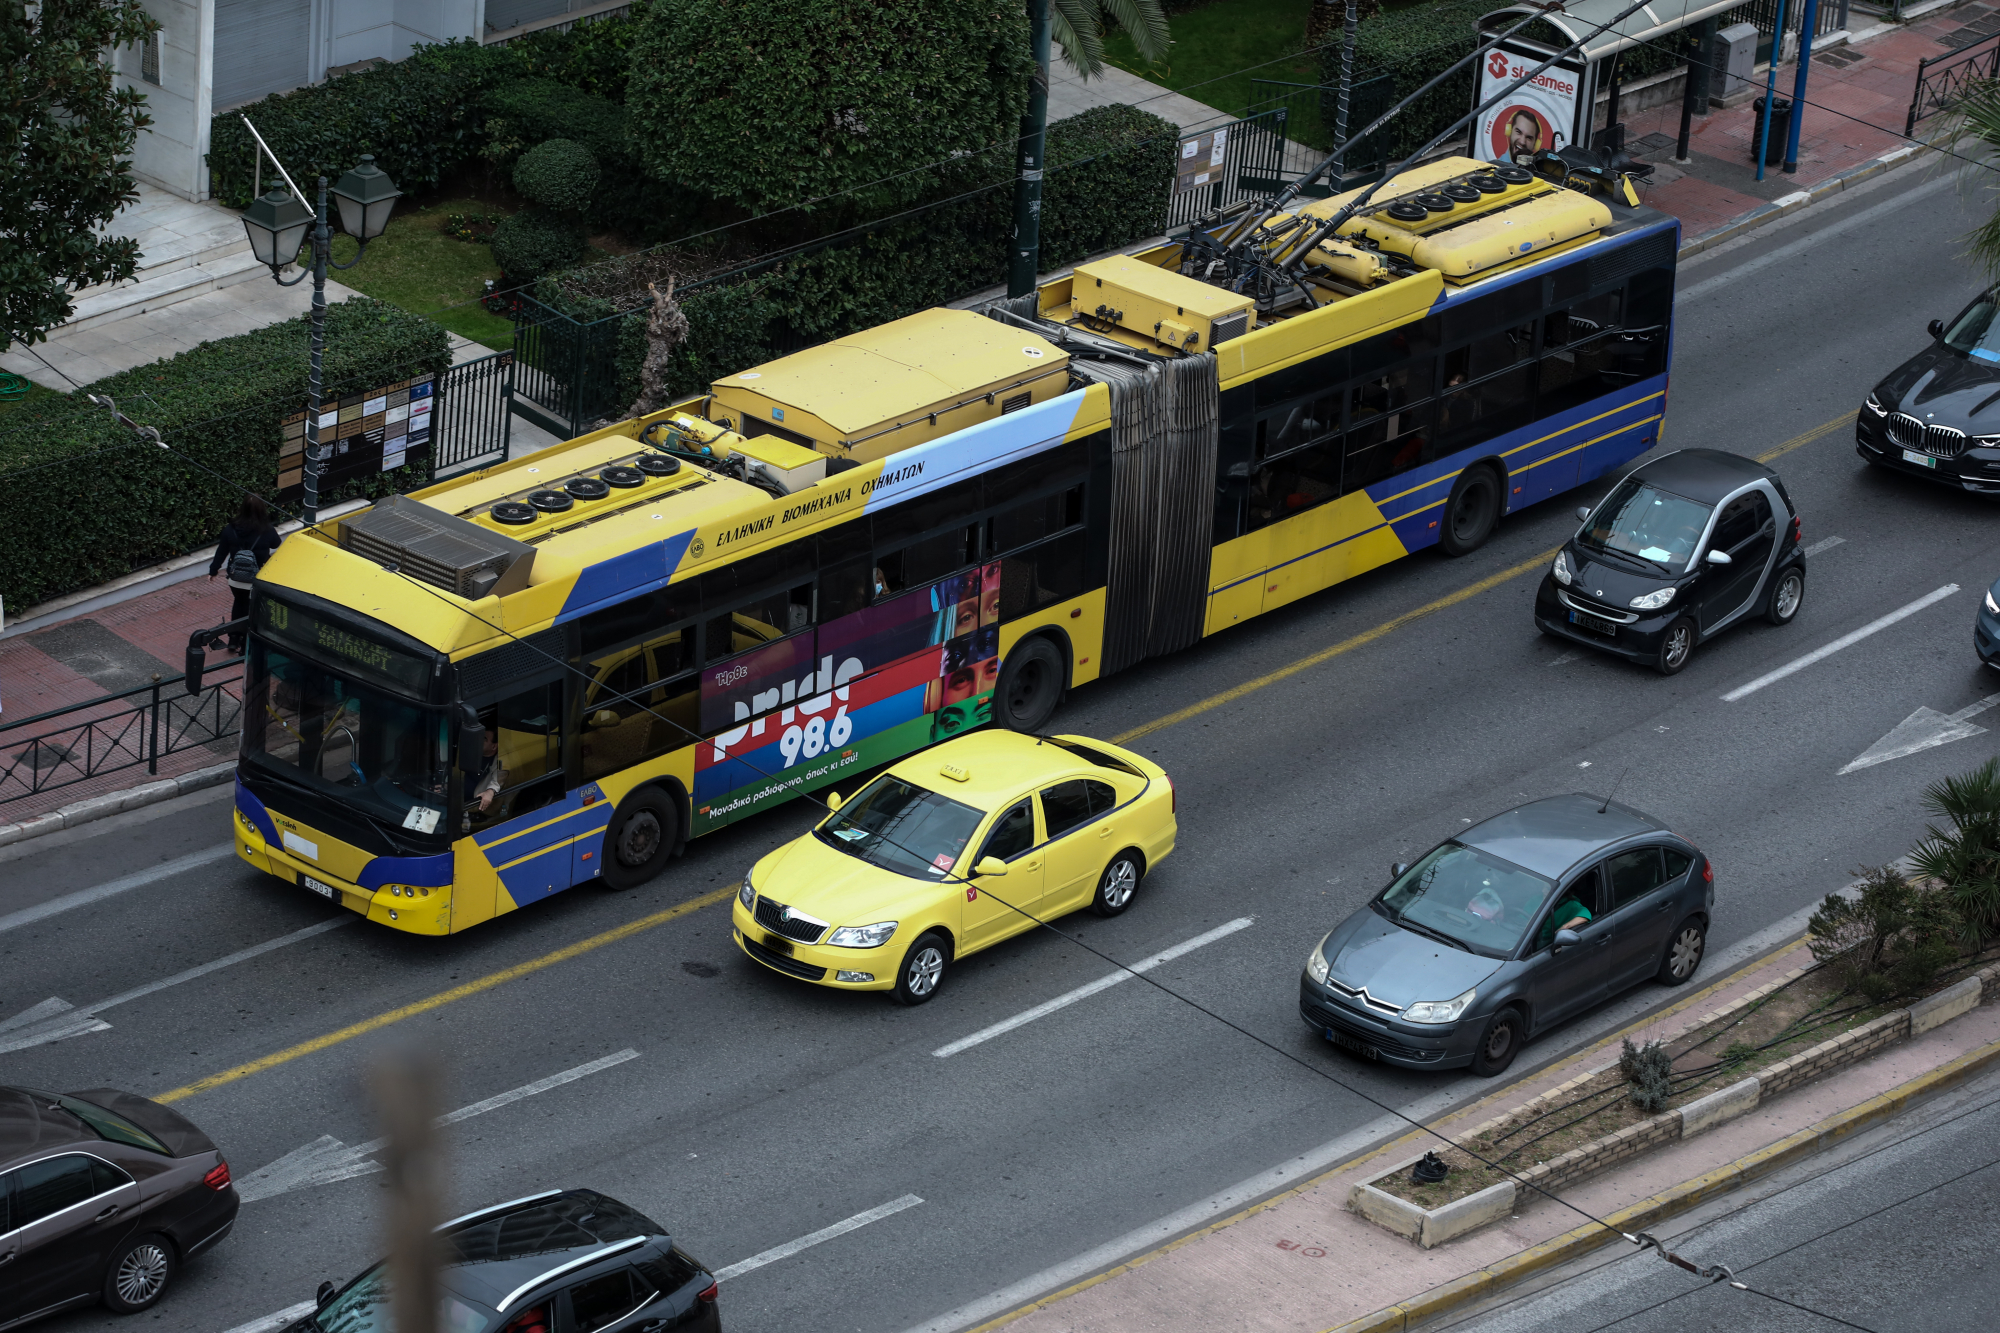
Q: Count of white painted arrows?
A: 3